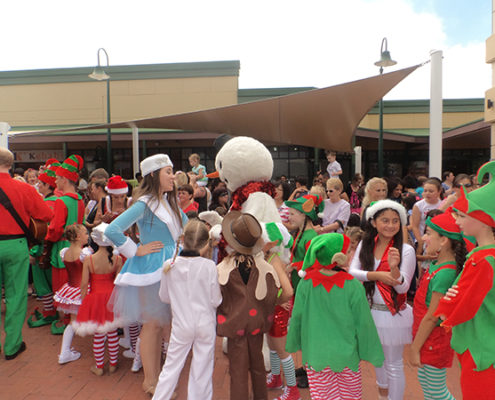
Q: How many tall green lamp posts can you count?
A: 2